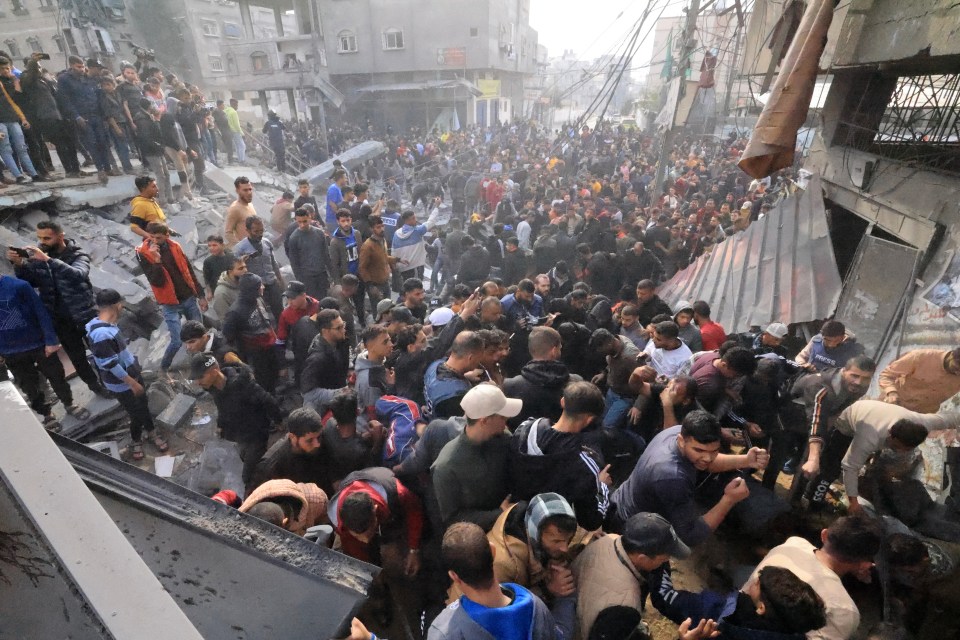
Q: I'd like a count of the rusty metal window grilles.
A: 1